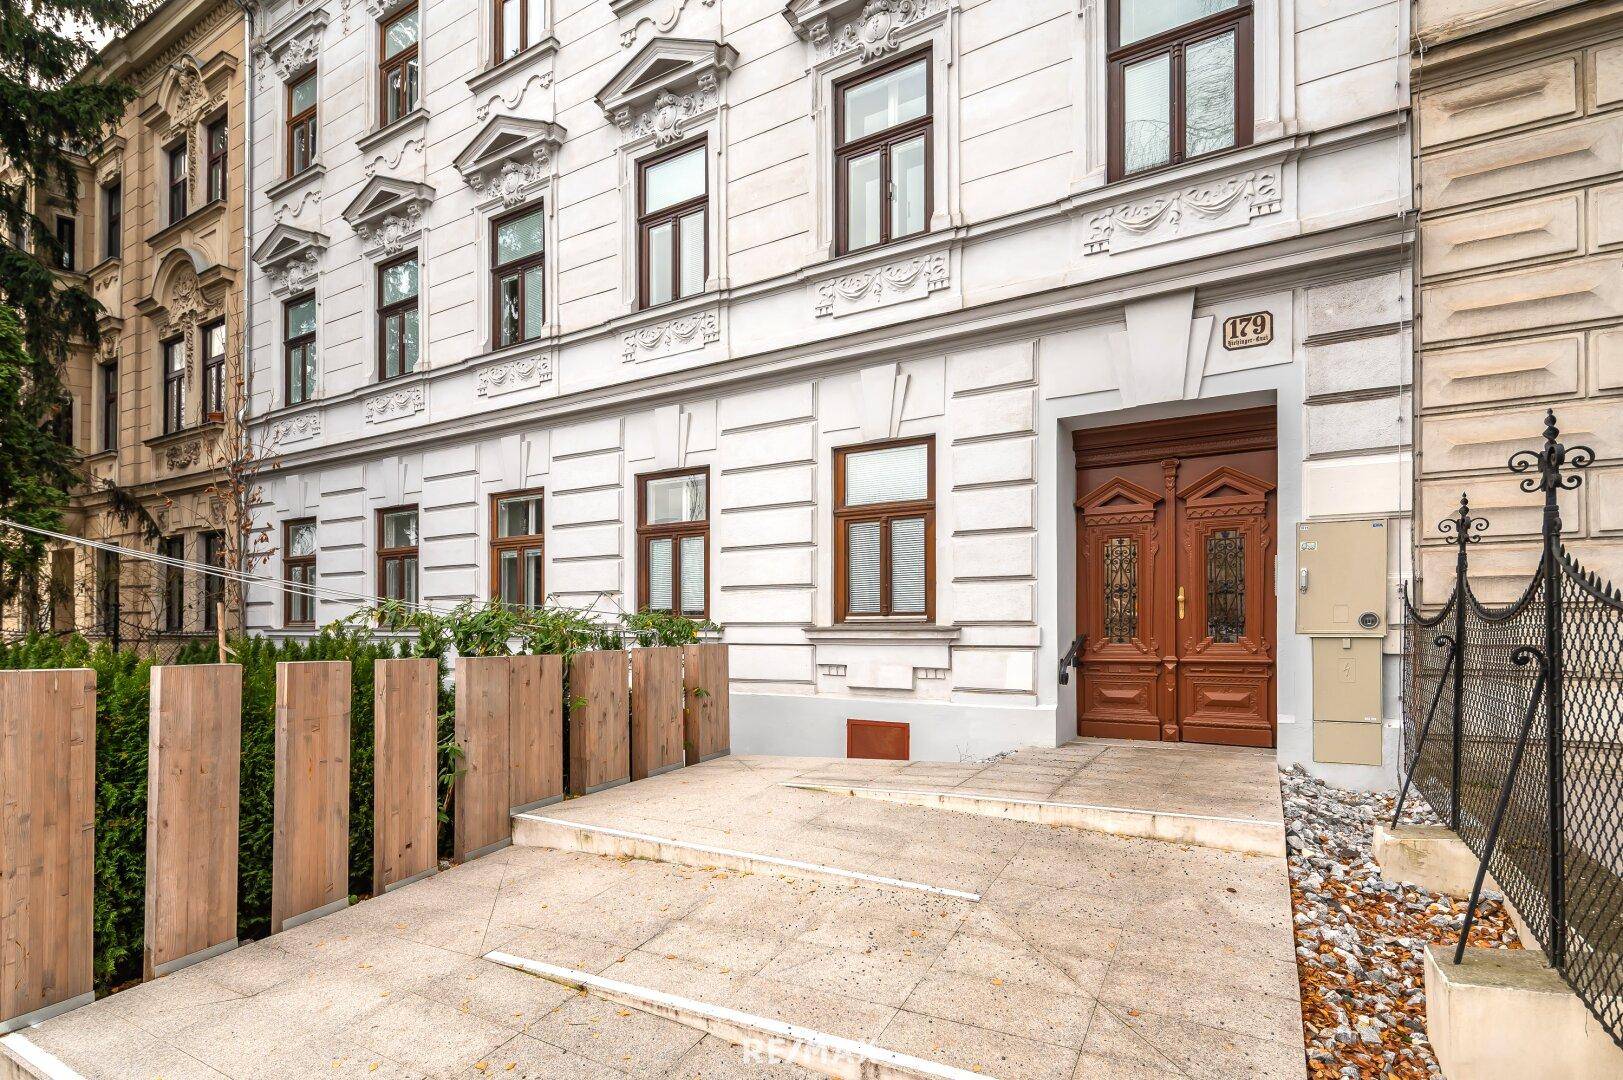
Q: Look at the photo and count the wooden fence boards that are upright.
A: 9